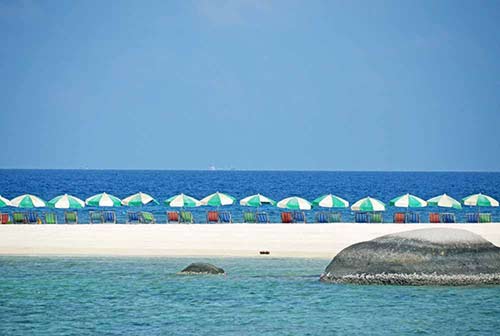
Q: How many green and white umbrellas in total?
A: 14